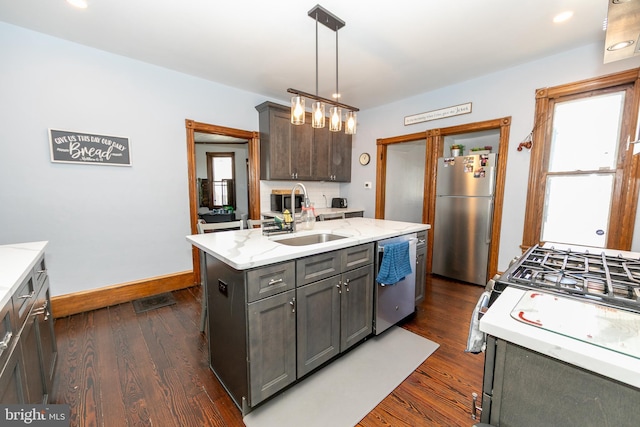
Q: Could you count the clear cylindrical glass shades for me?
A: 4